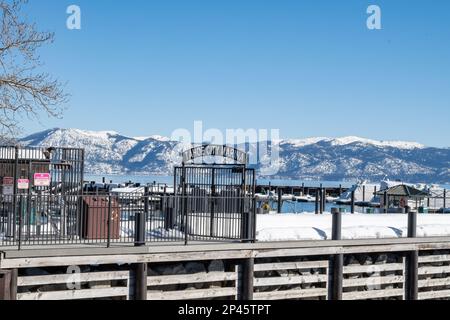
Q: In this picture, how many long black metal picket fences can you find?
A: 1